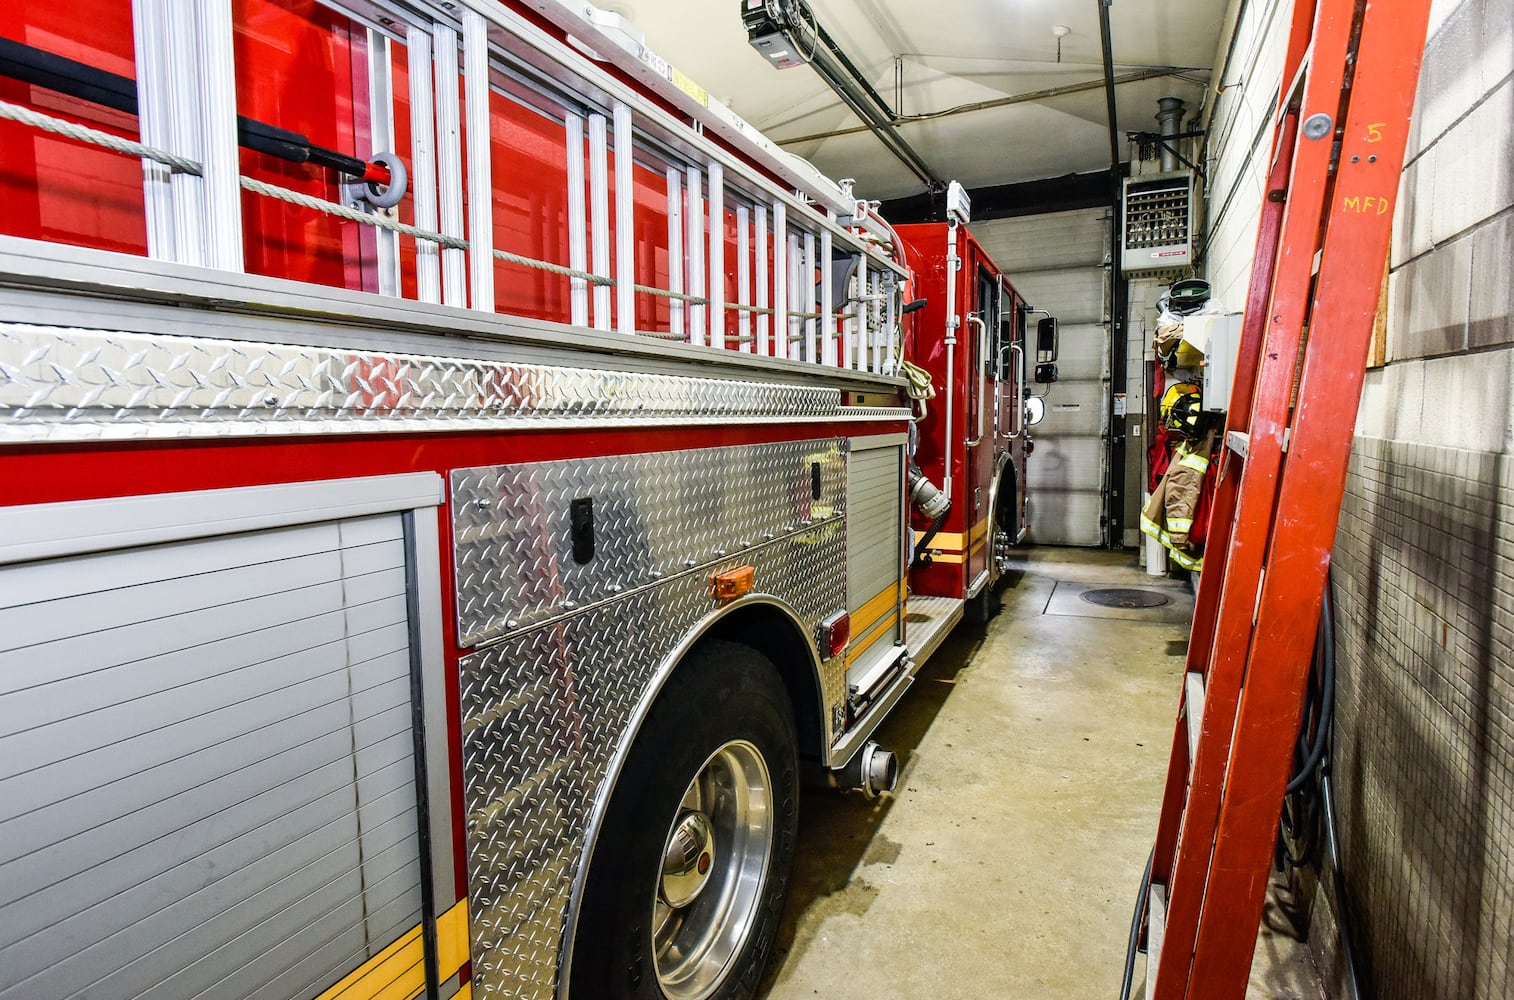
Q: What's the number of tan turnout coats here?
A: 1